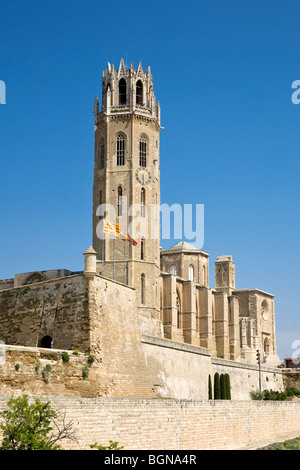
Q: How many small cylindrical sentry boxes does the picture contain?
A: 1